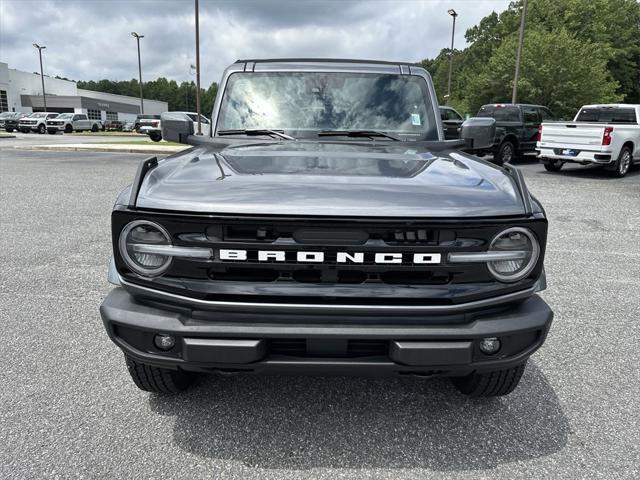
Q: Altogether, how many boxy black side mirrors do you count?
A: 2